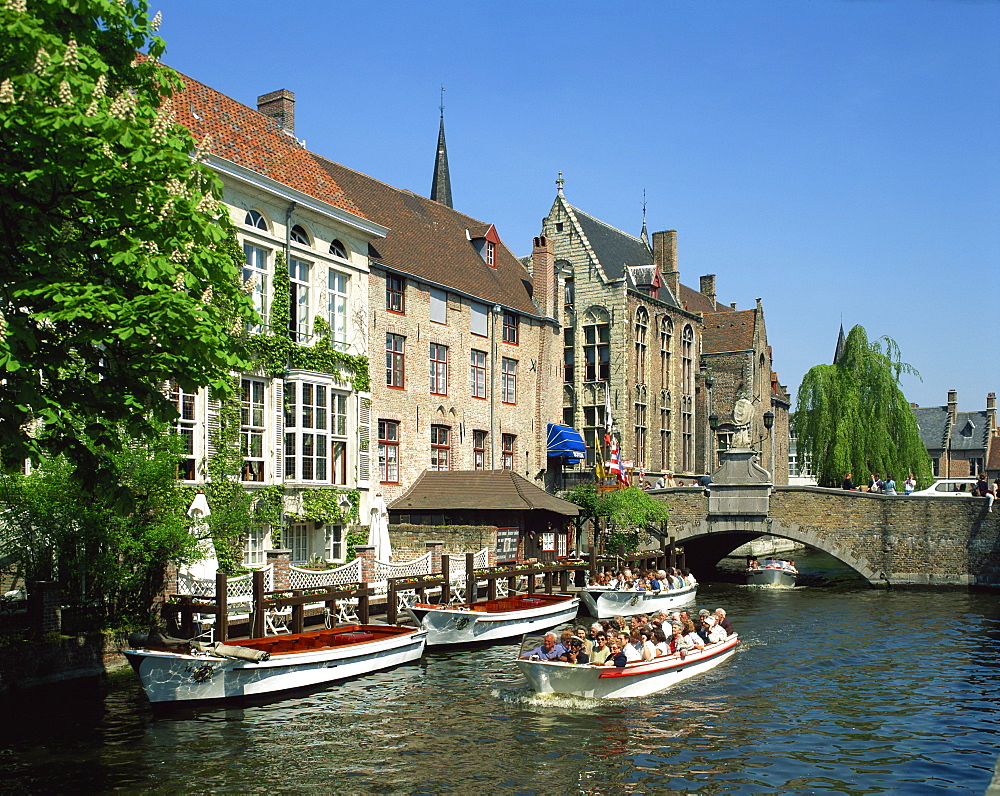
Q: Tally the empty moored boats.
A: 2